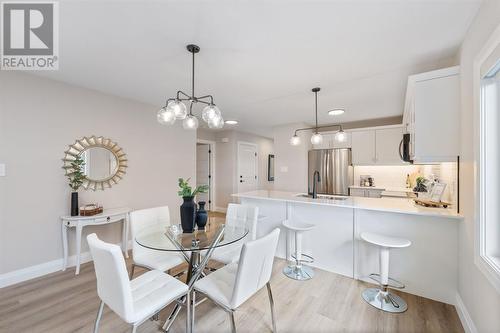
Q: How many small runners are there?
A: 0